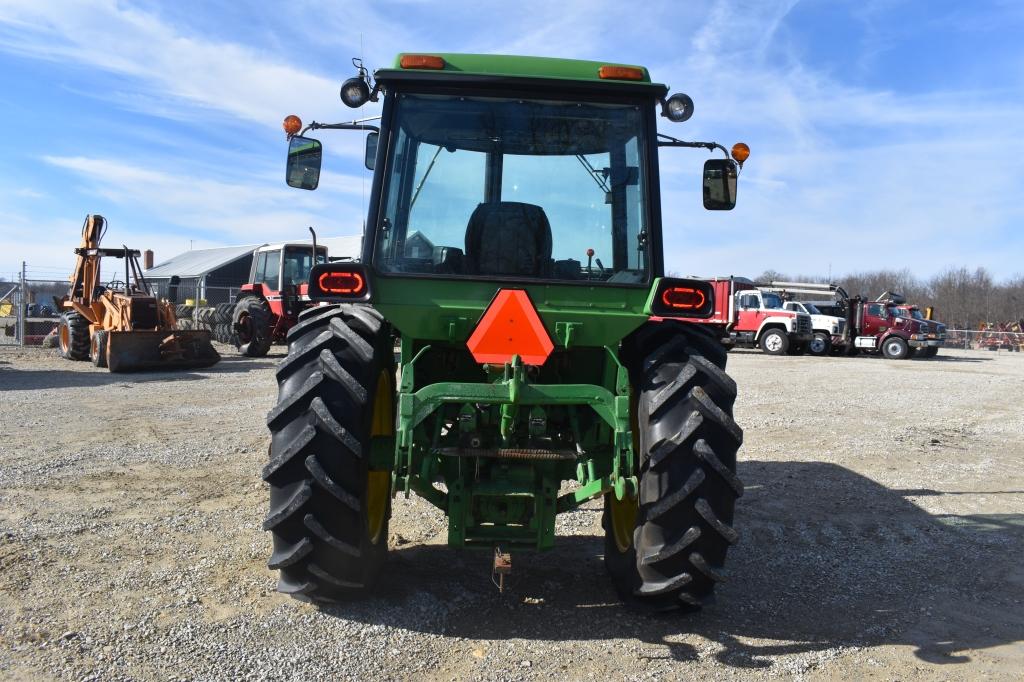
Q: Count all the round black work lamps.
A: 2